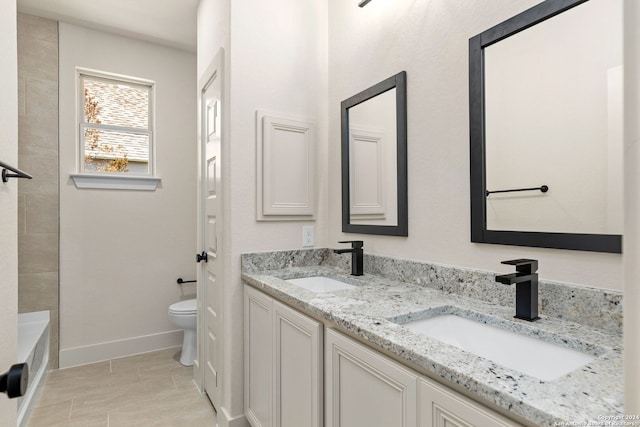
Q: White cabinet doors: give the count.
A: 5